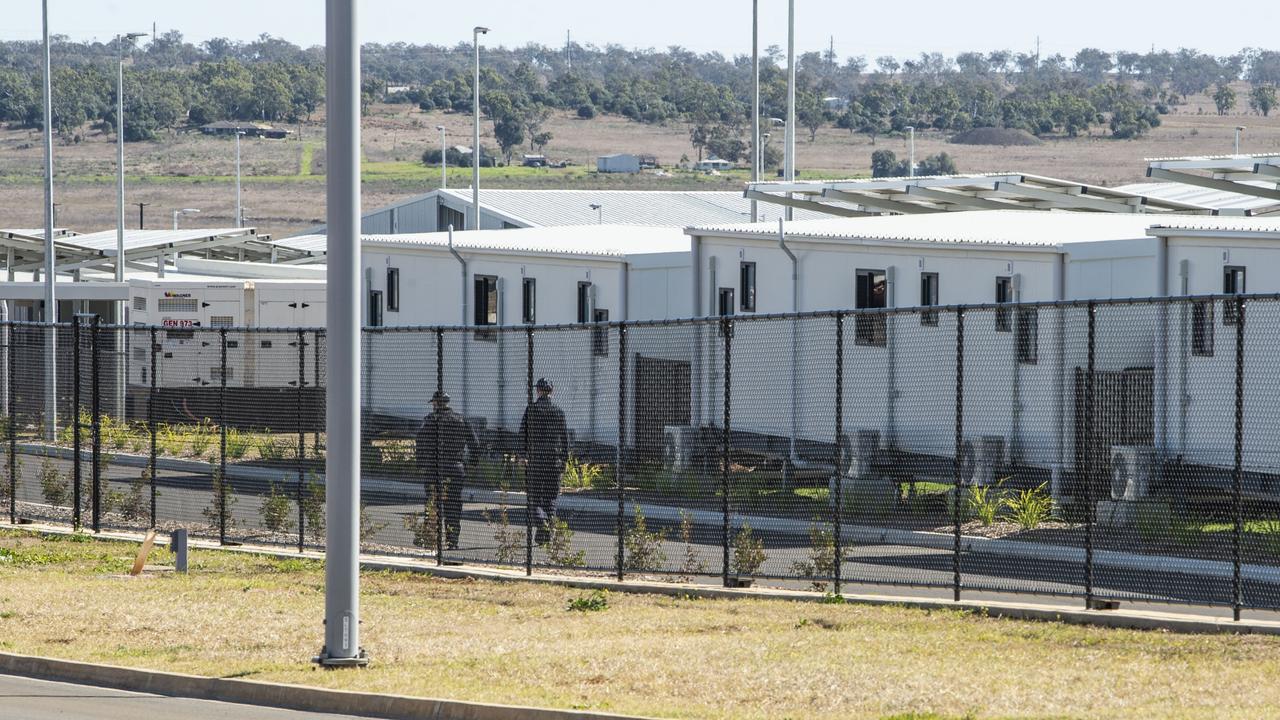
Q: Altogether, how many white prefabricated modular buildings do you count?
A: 3